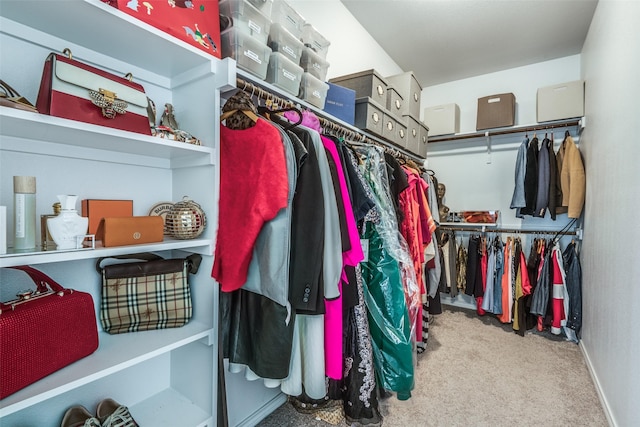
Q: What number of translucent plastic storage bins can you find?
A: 9